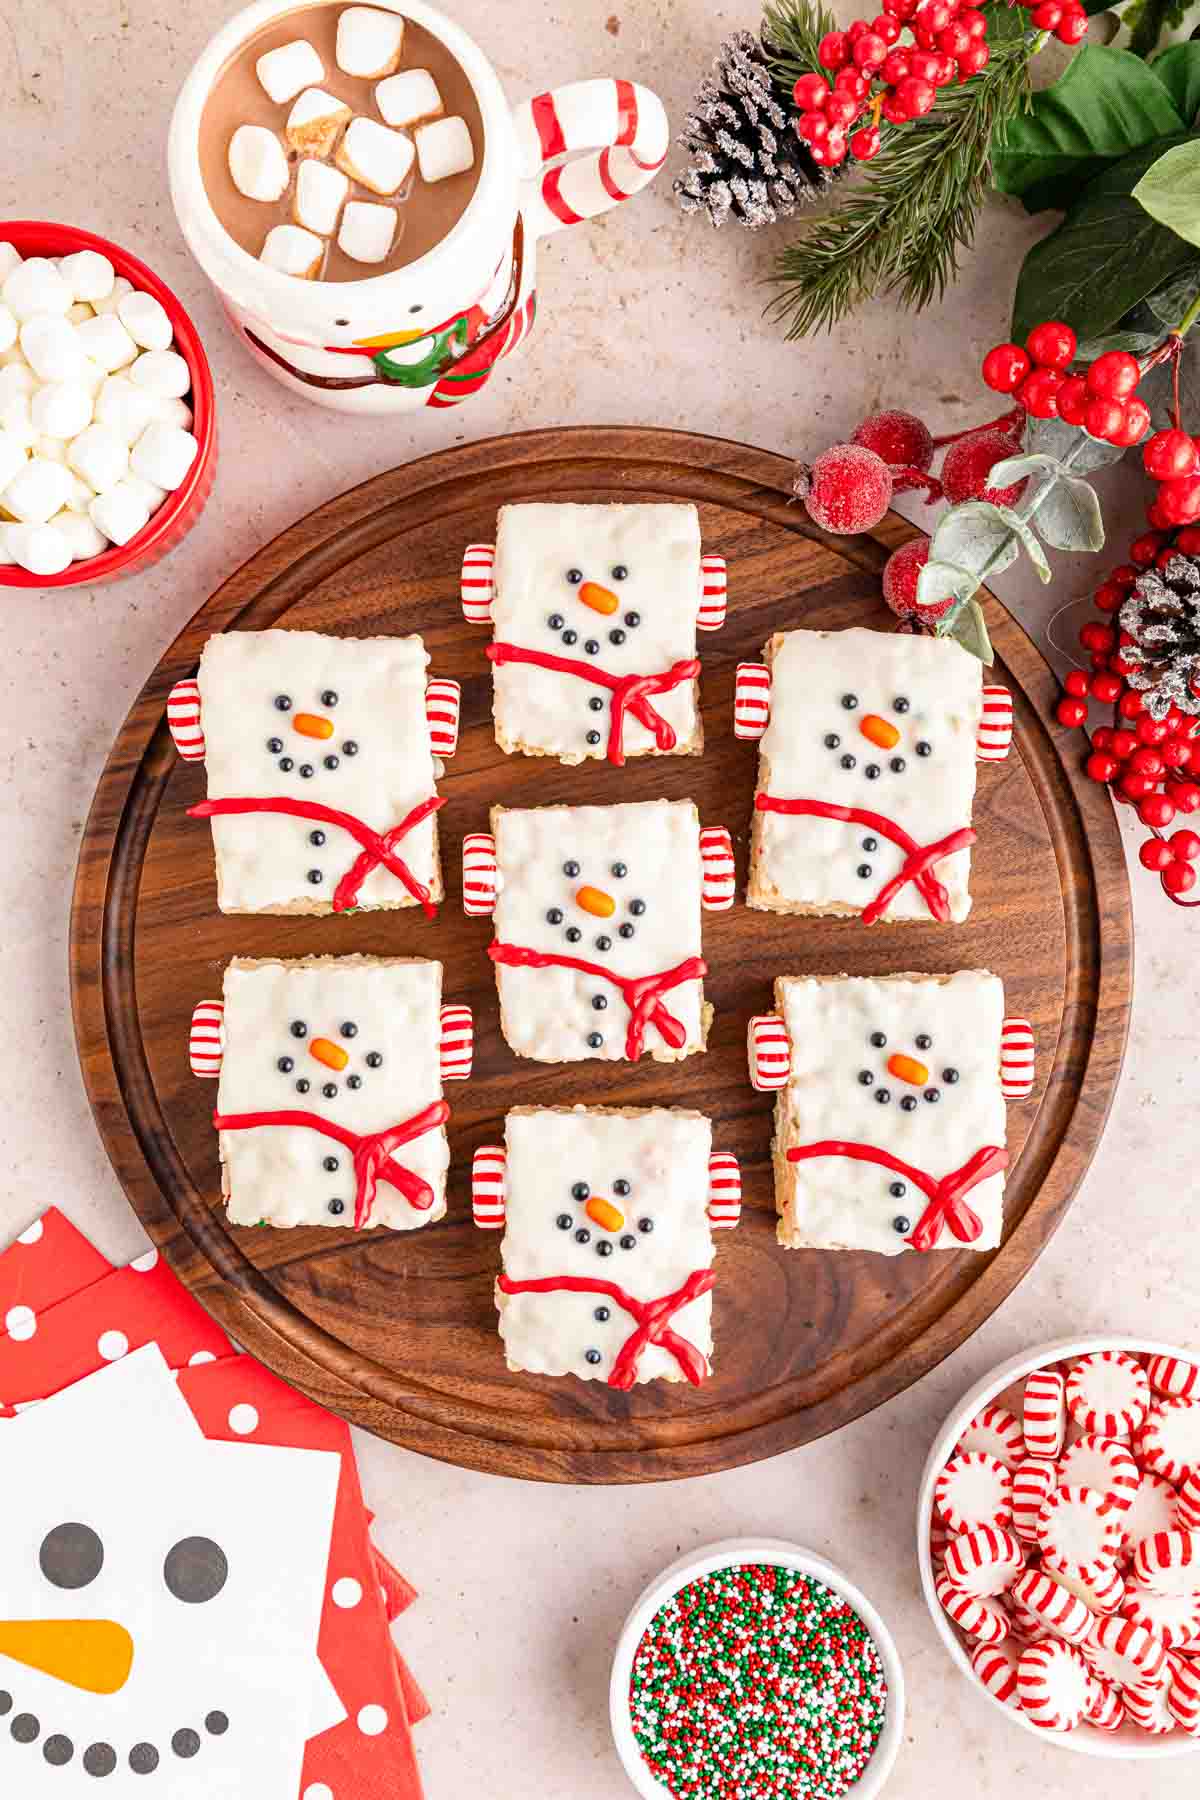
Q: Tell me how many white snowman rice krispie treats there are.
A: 7